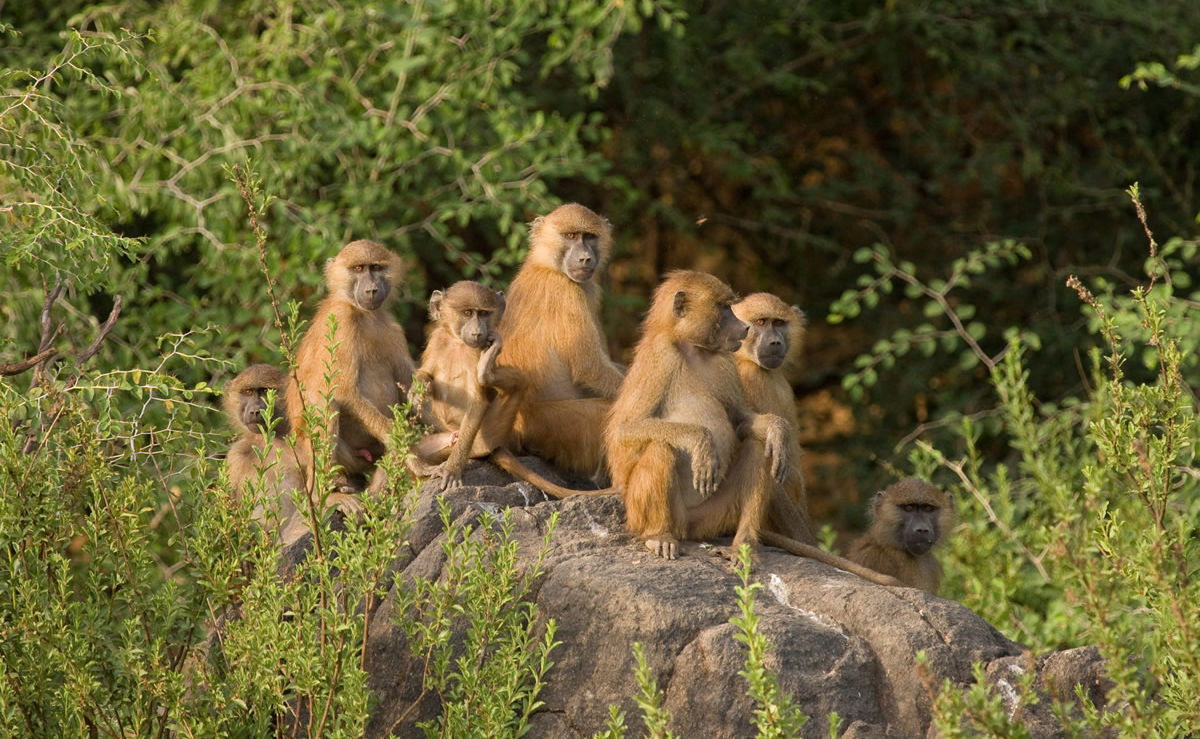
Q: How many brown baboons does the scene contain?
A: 7